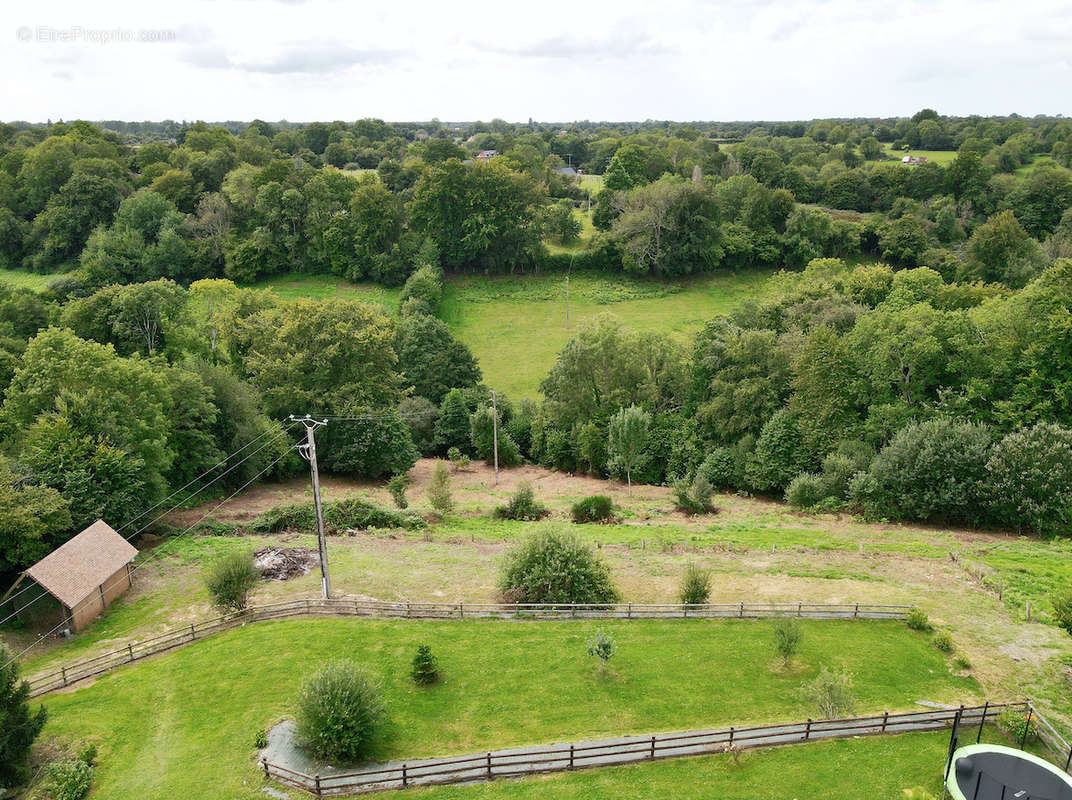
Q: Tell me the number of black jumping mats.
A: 1